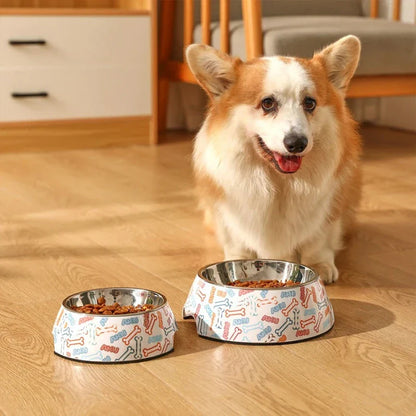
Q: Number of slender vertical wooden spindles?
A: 5